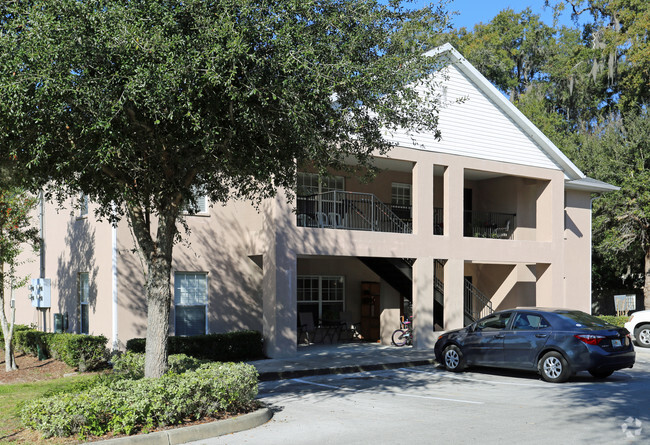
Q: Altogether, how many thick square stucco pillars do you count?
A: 4